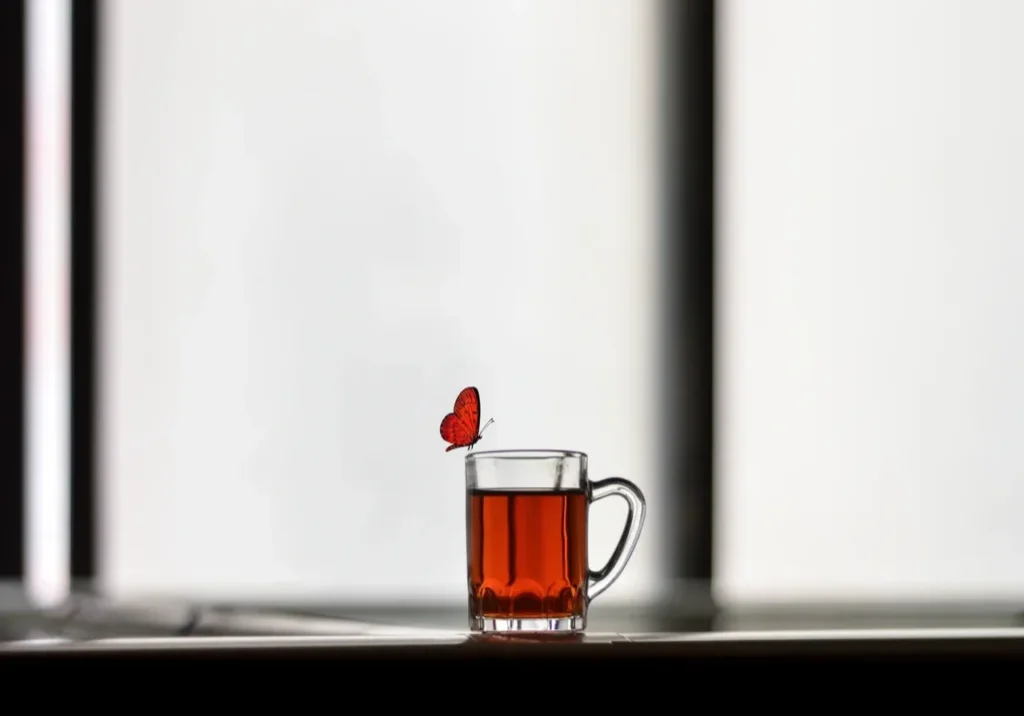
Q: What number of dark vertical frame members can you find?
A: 3